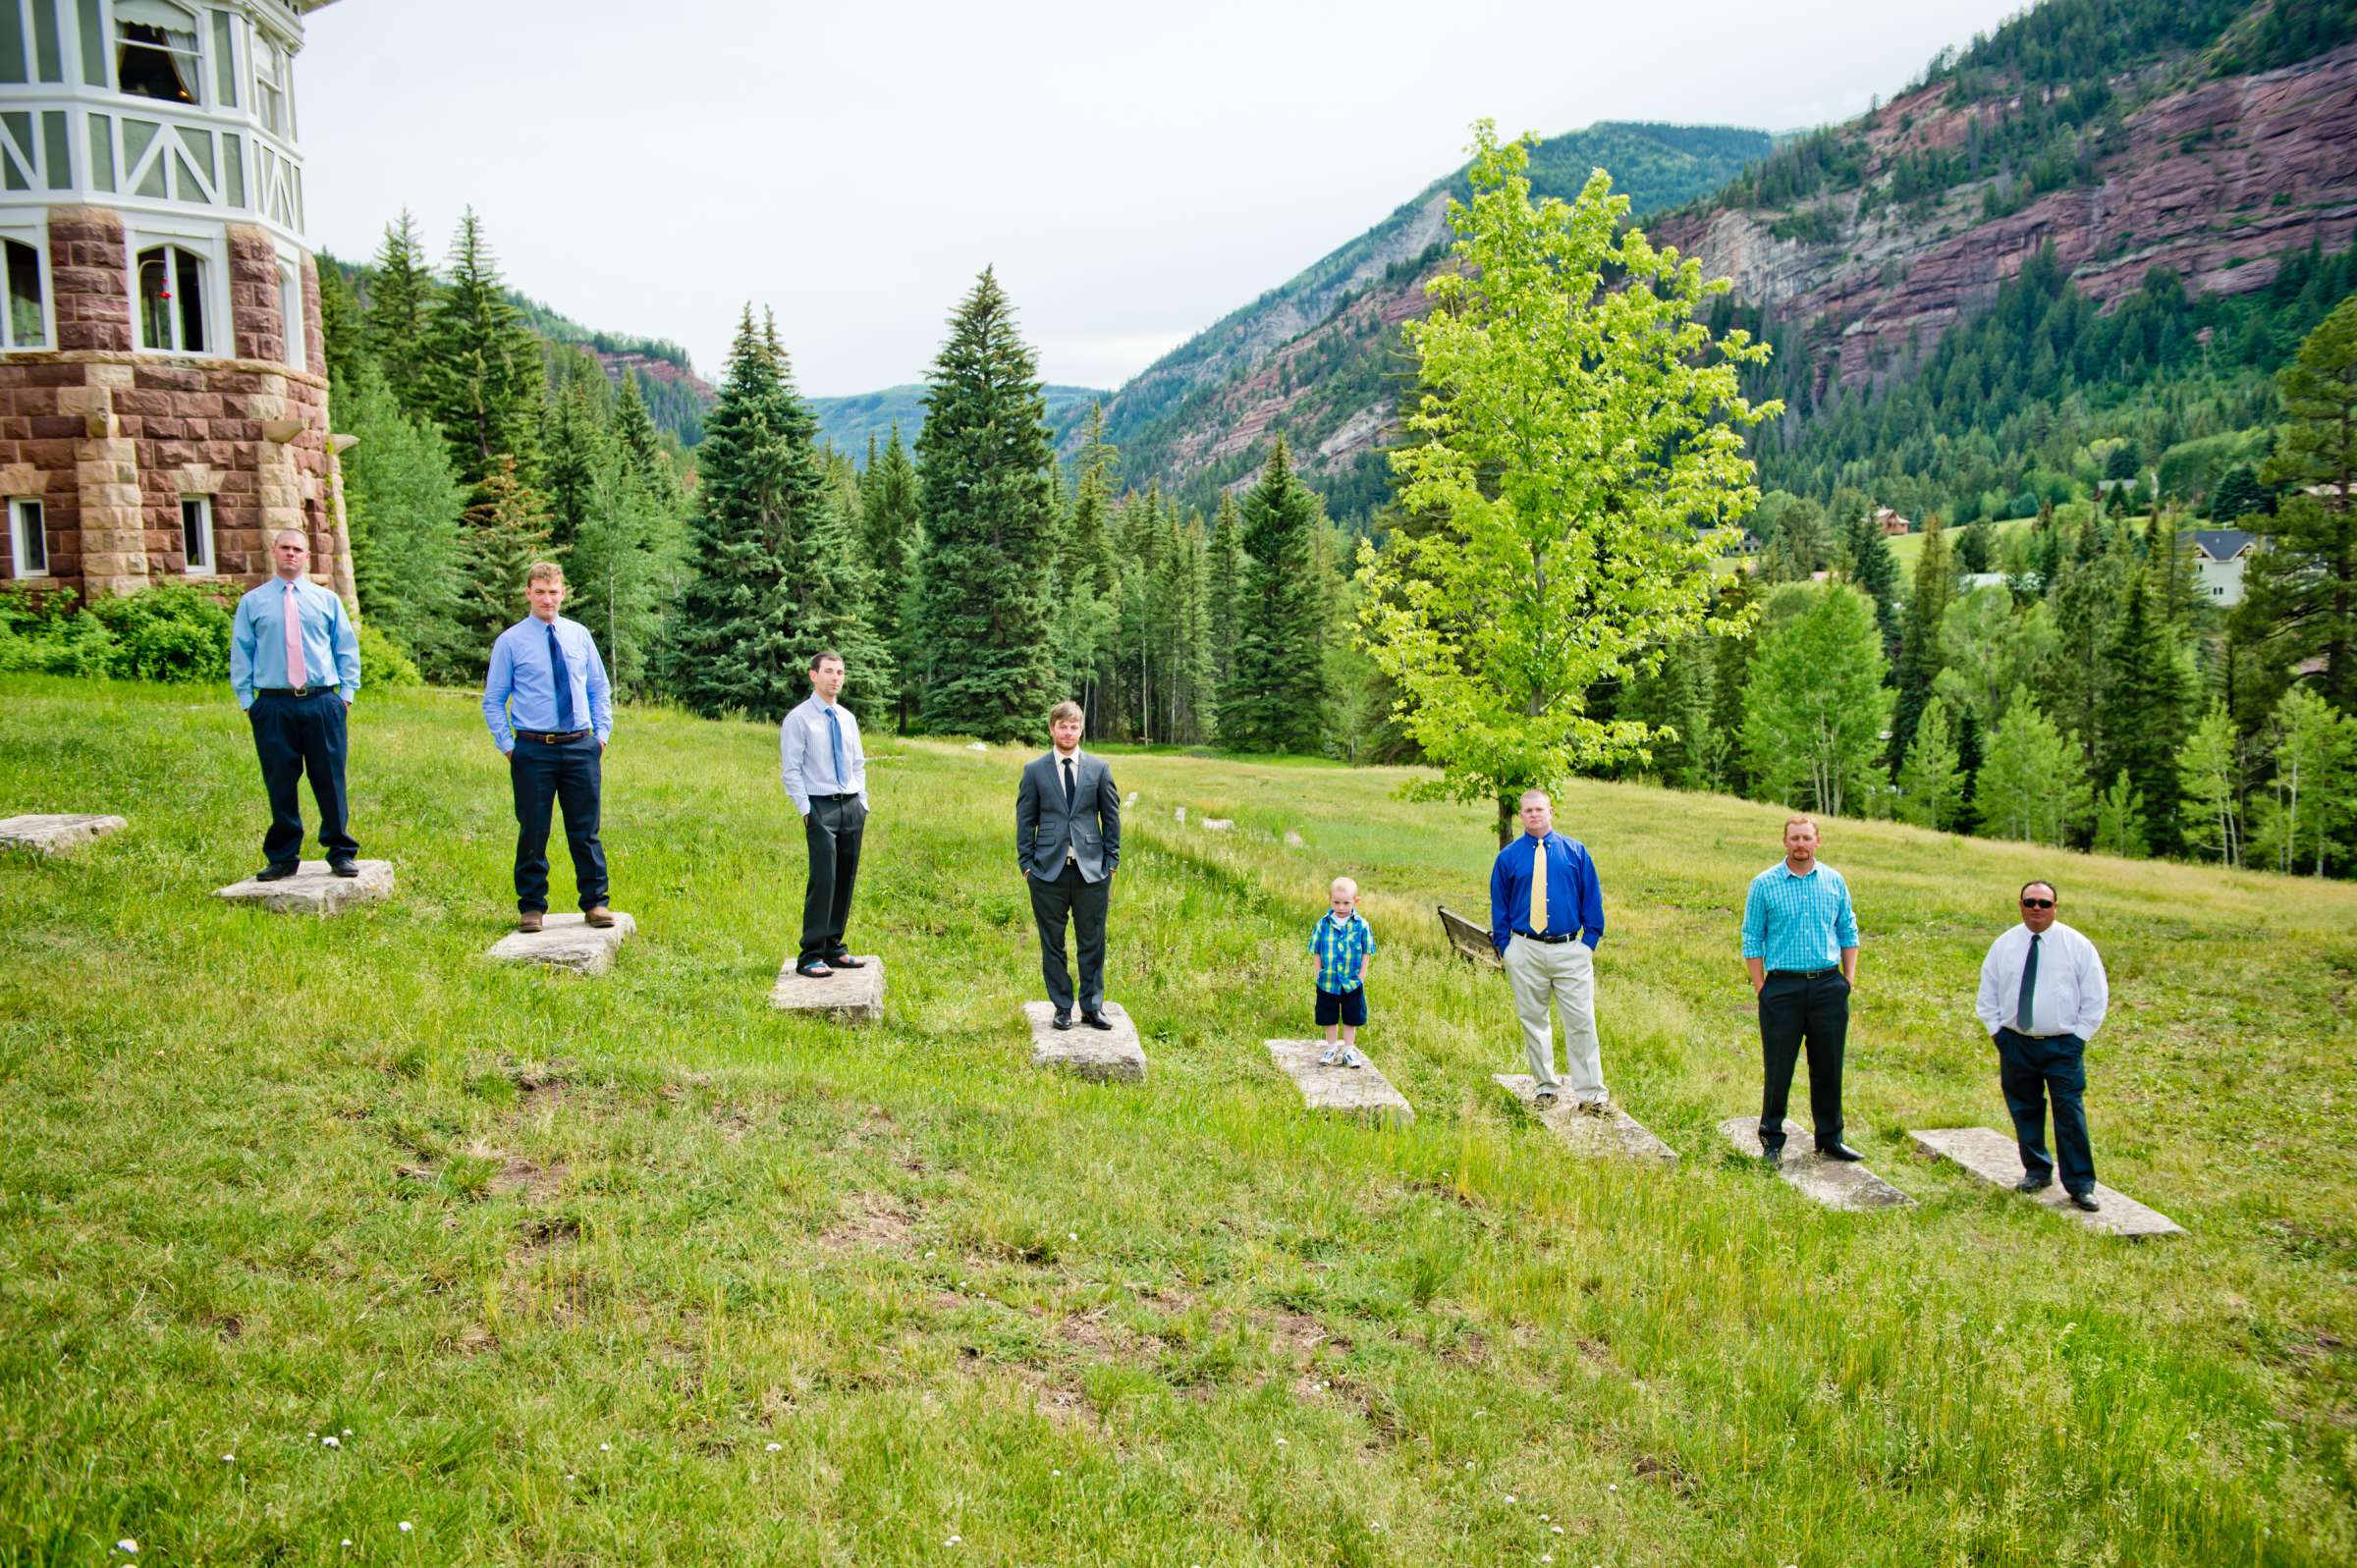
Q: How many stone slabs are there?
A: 9